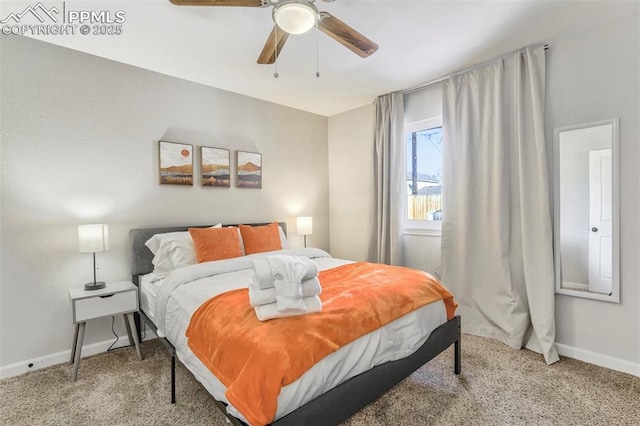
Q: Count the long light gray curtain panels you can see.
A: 2